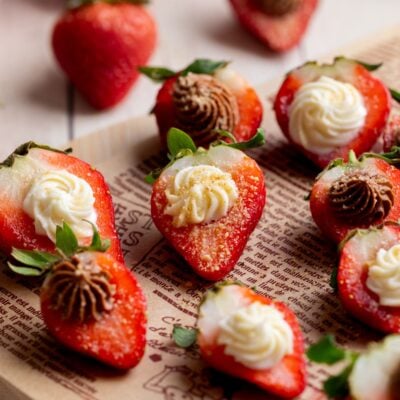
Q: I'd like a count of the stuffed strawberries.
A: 10